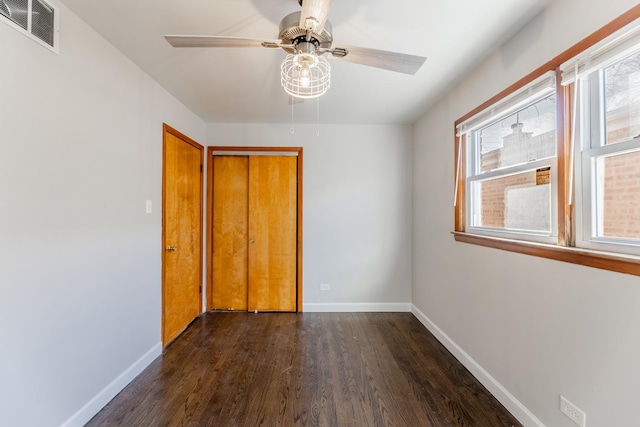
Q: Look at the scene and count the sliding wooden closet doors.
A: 2